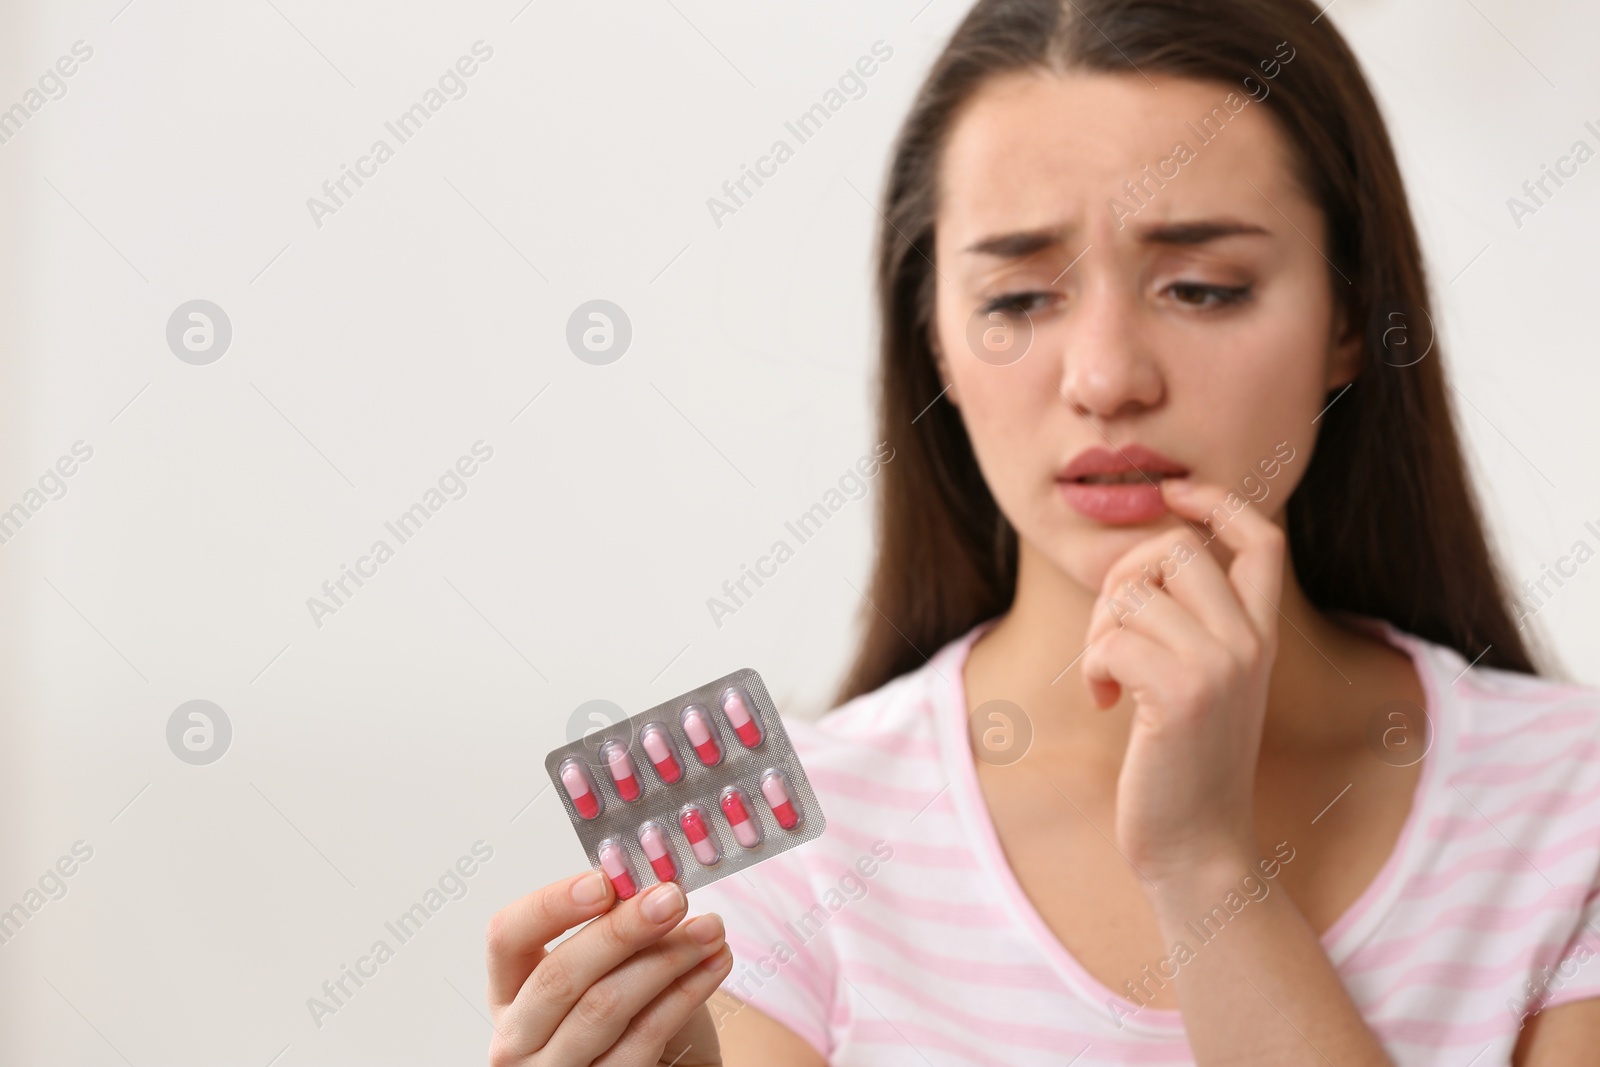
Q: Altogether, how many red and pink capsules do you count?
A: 10